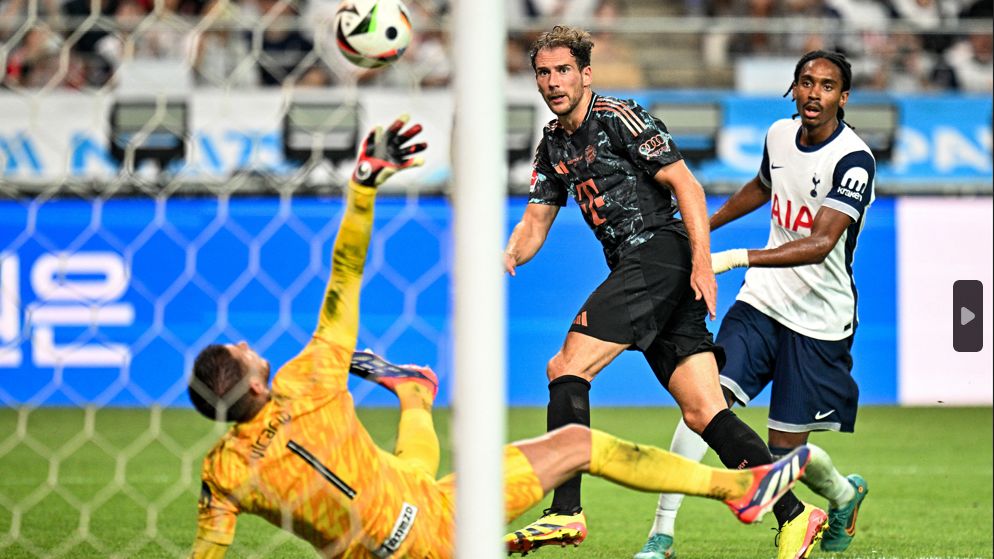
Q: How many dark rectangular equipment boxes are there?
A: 5